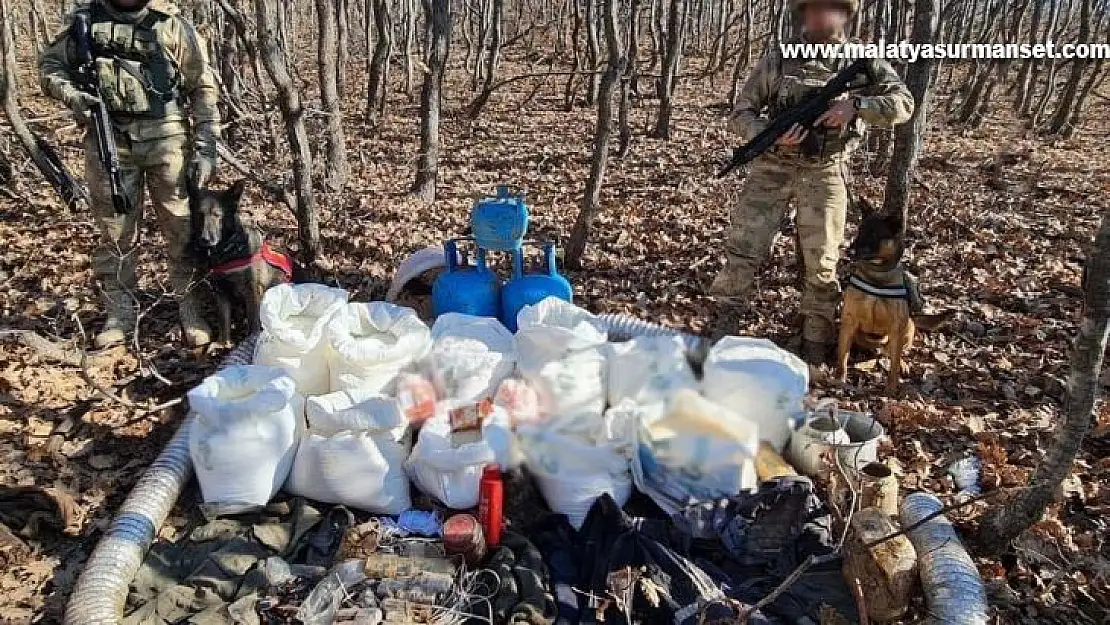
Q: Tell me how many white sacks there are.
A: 11